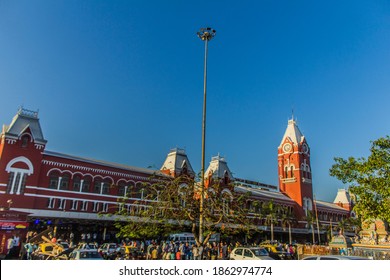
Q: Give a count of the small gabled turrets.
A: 4